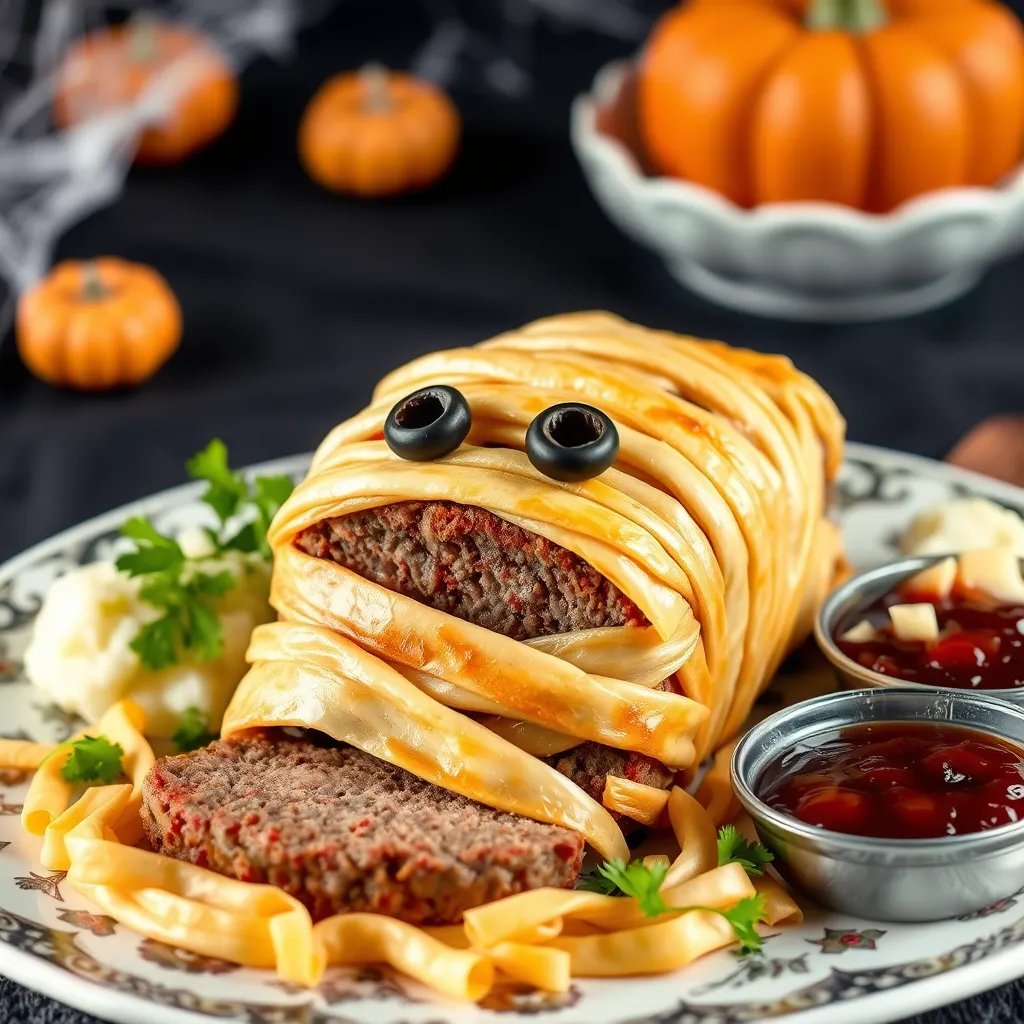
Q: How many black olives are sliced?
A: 2